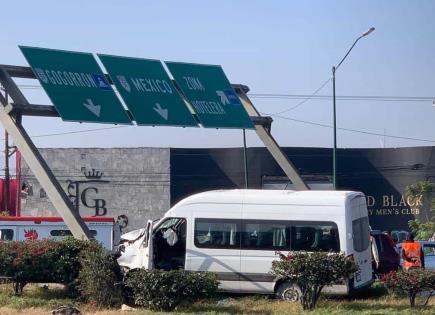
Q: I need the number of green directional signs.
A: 3